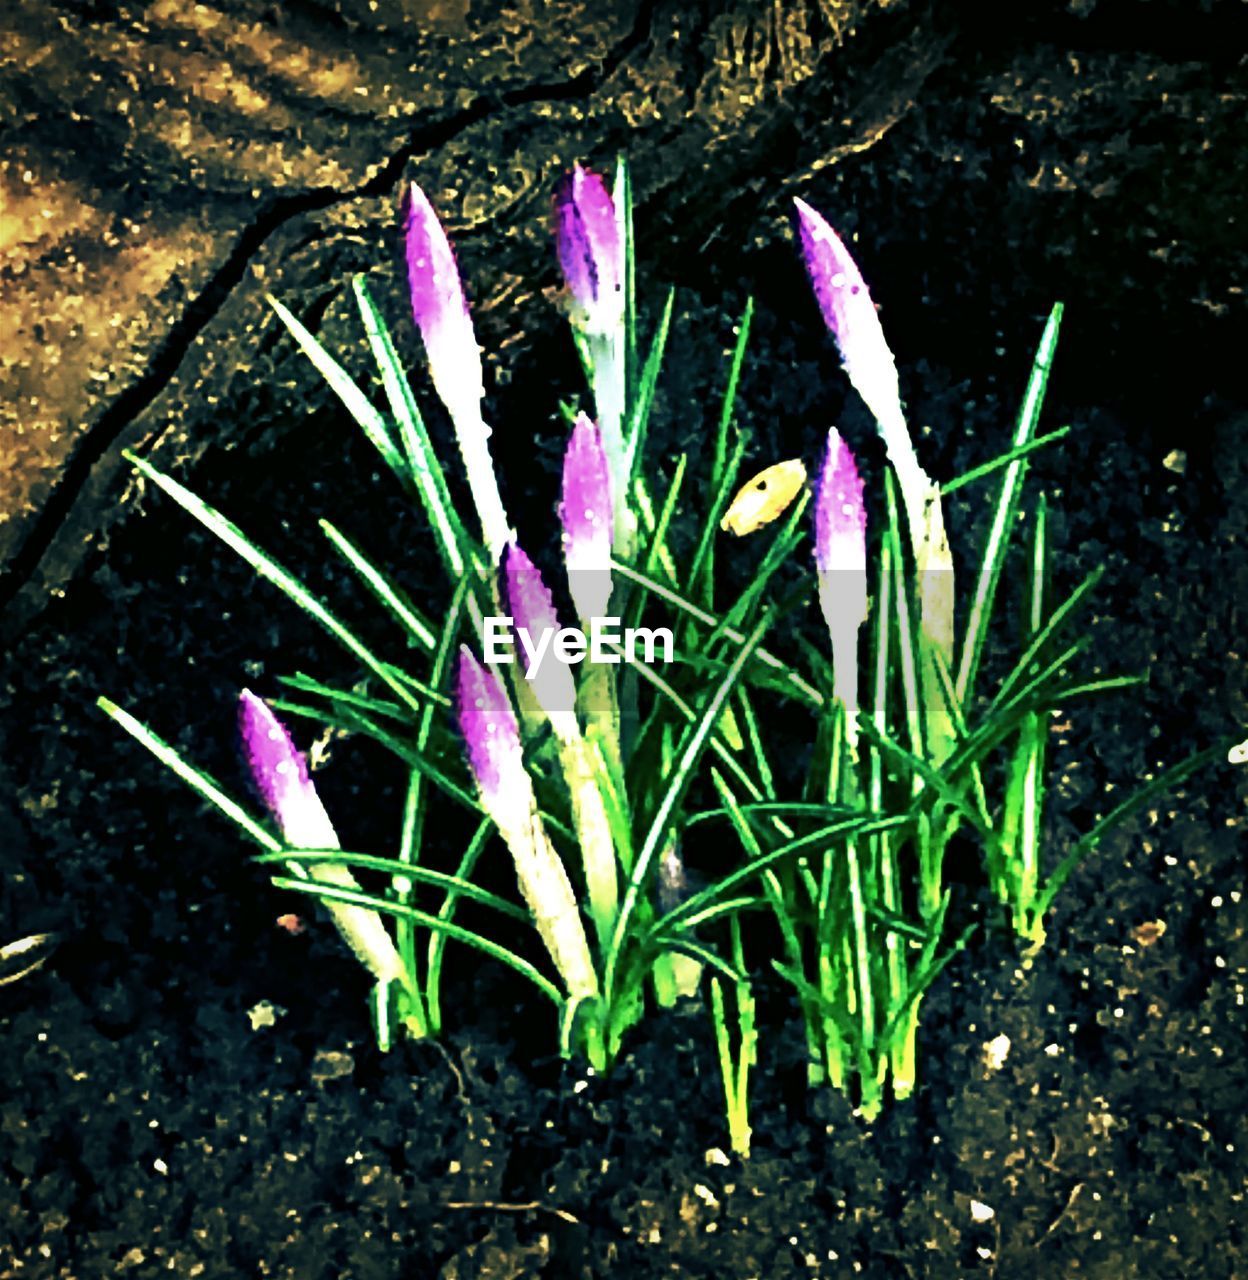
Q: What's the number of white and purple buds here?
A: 8